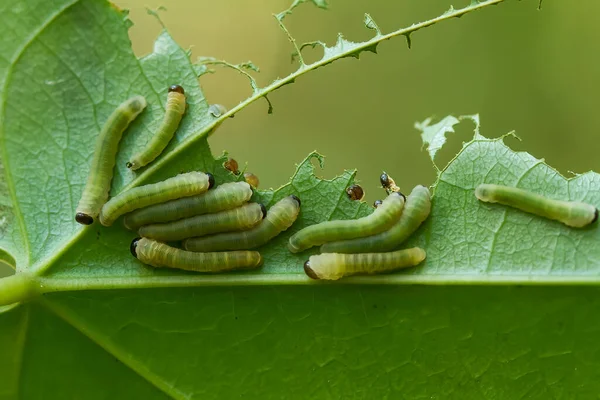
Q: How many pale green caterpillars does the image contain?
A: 11